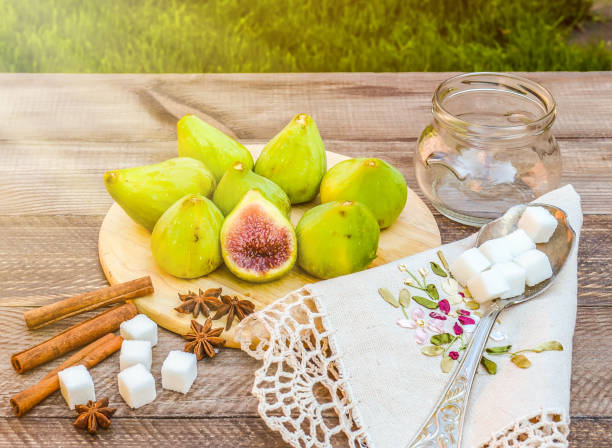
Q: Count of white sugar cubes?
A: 12